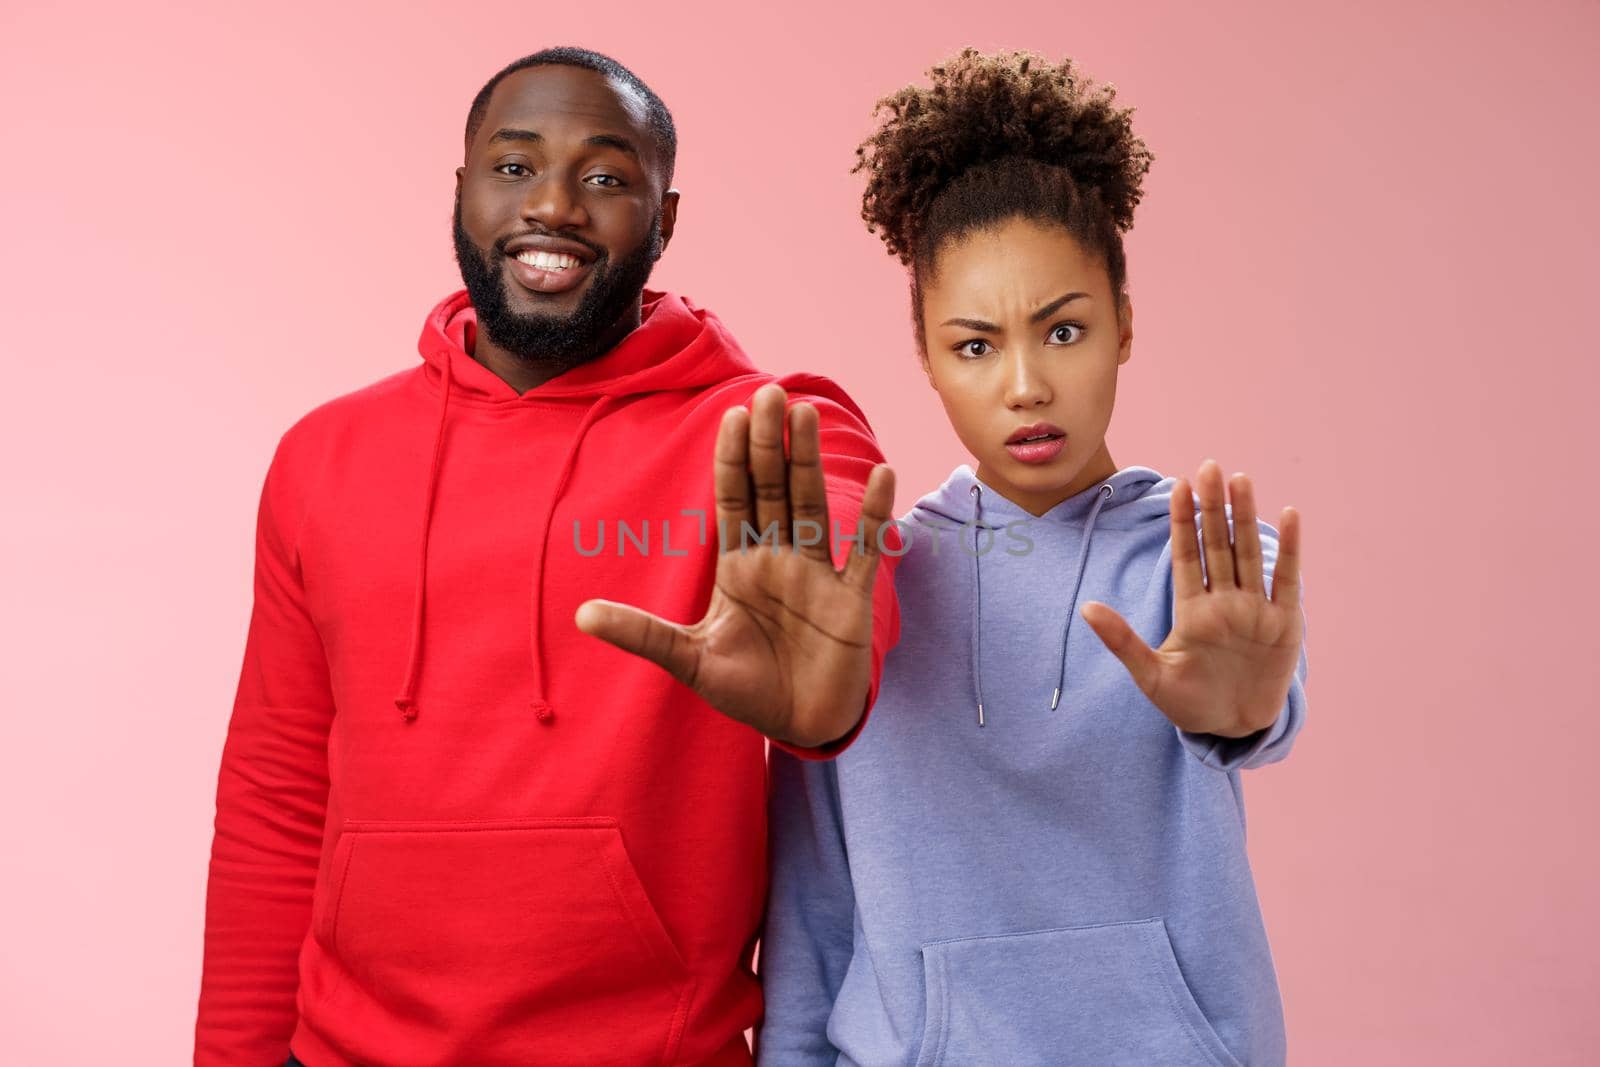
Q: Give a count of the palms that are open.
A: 2